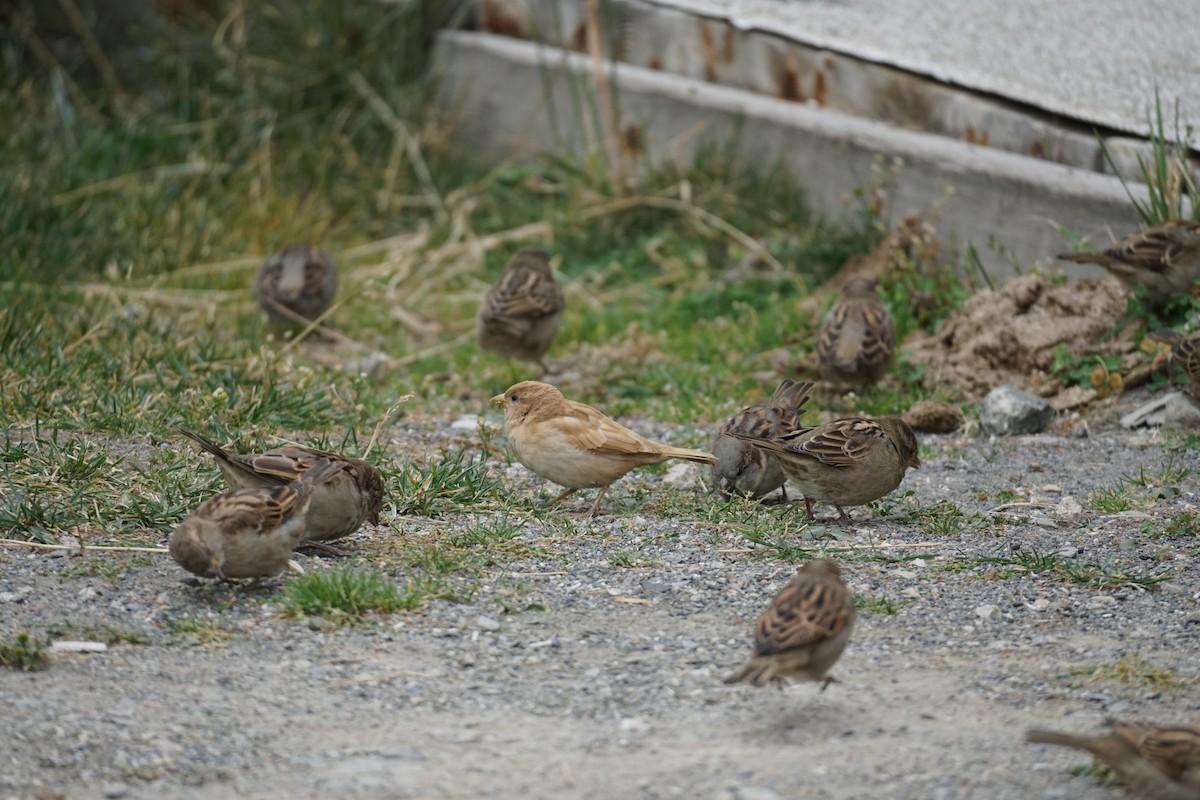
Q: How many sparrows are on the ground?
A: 12